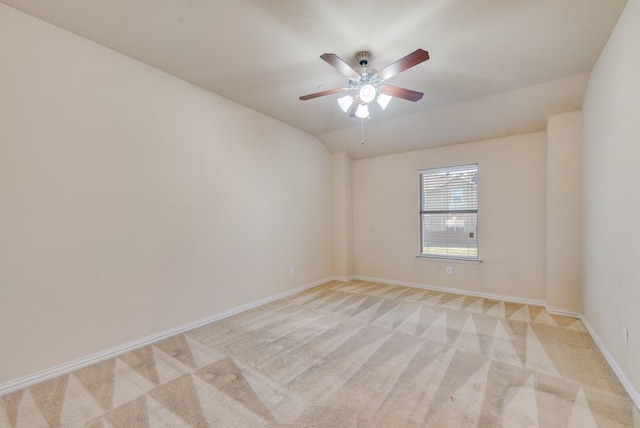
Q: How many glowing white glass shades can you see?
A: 4